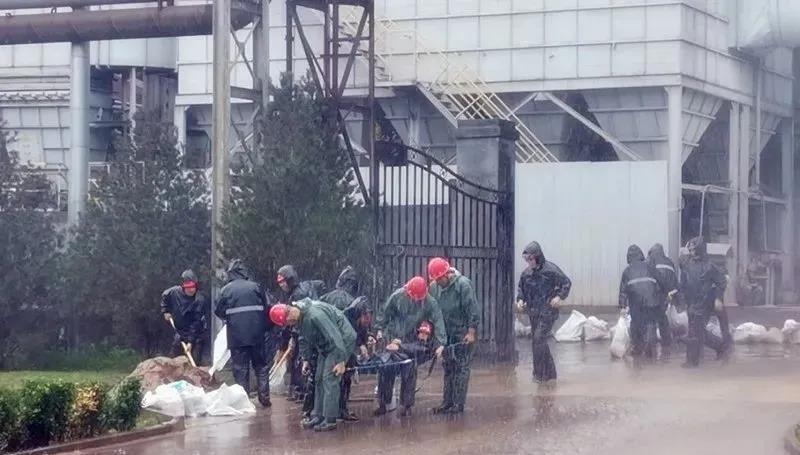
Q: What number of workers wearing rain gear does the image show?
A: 13